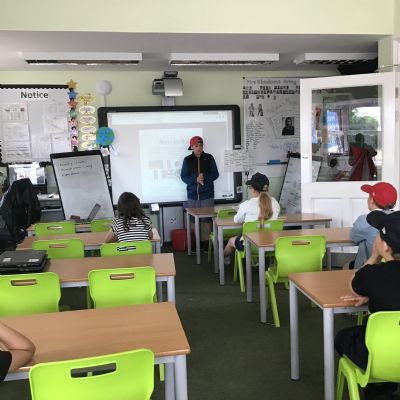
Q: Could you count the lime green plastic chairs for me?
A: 11